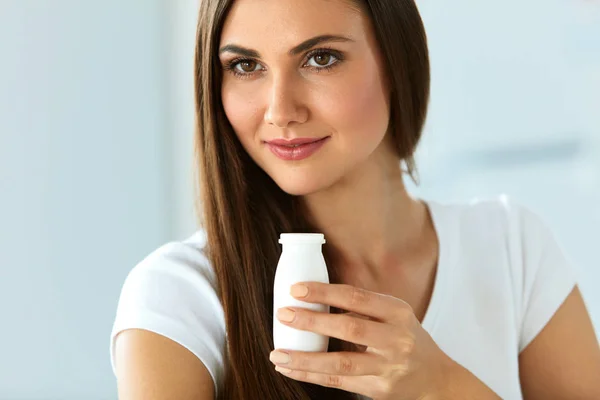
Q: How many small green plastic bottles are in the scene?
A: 0